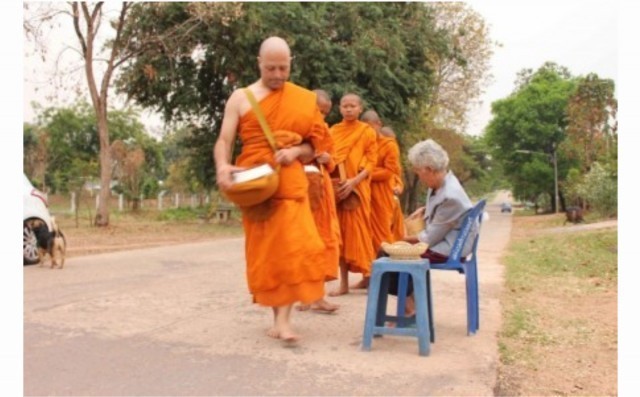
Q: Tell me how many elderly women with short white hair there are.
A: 1